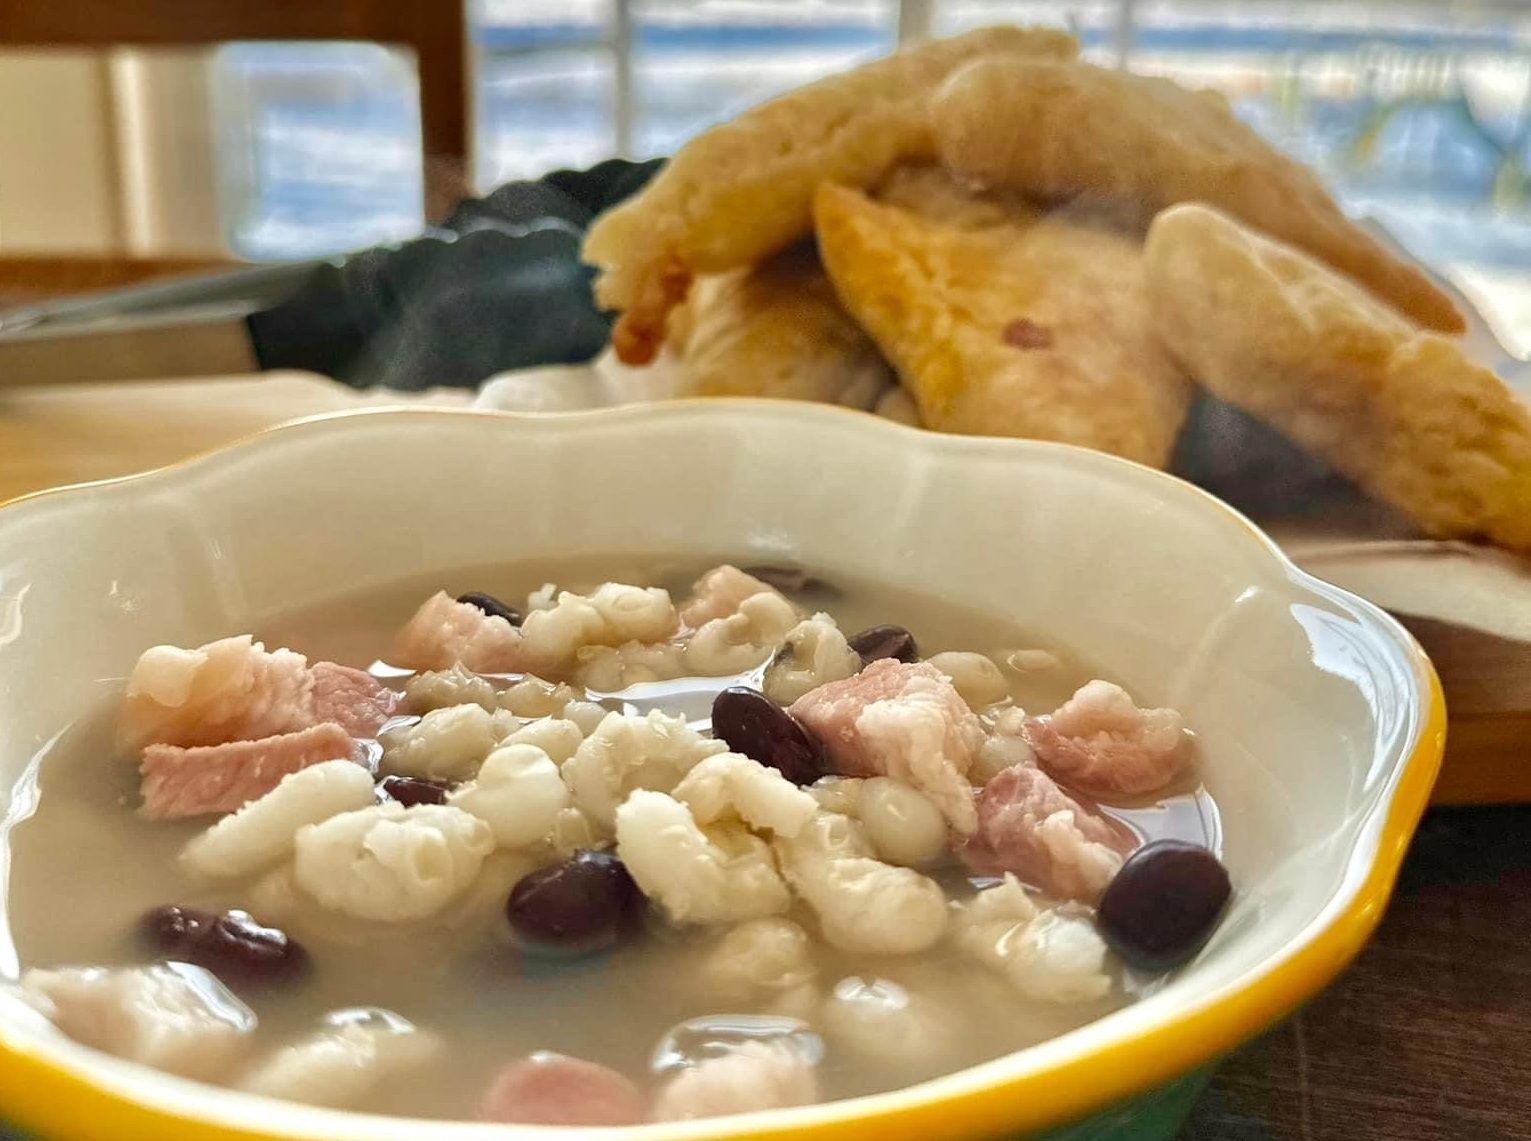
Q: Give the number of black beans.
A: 8